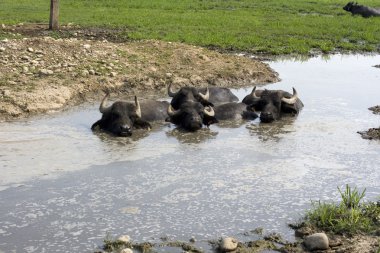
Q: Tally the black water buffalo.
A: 5